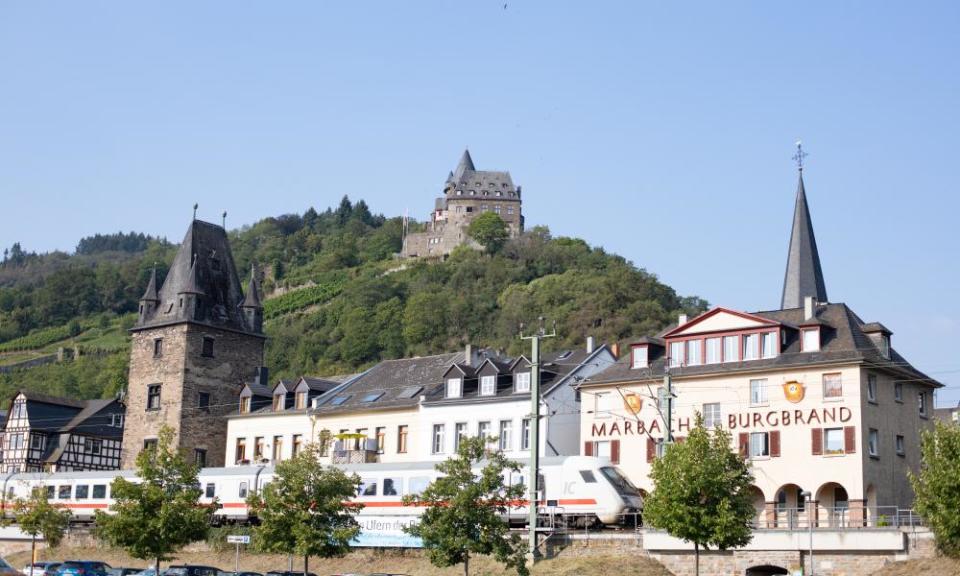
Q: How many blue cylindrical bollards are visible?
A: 0